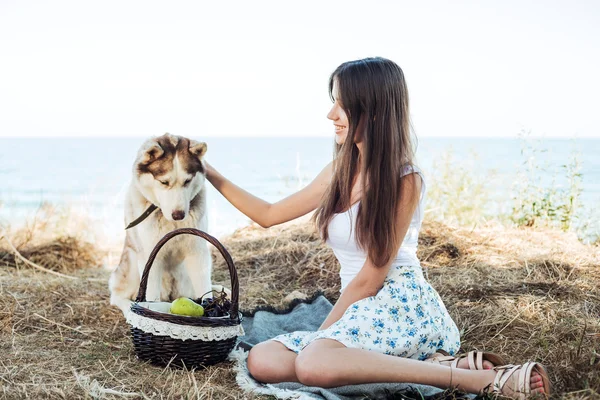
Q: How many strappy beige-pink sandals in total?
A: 2